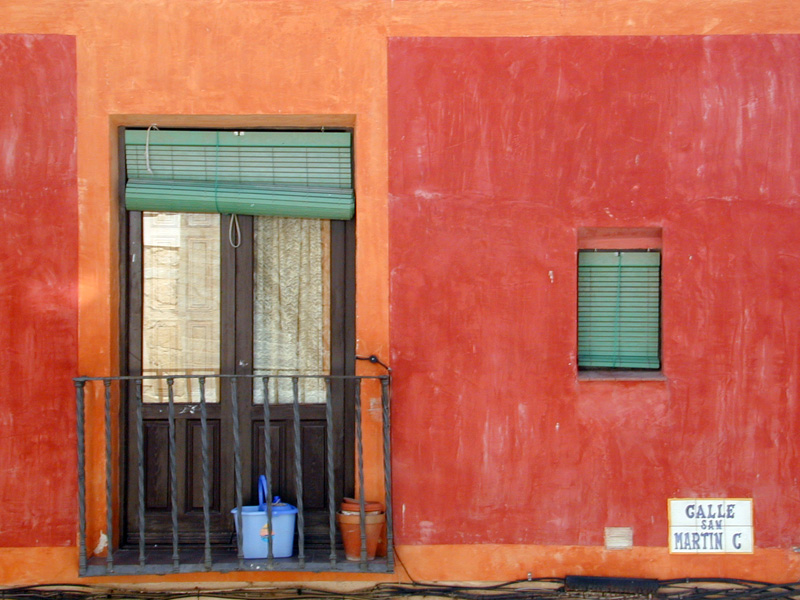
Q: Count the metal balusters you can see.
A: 11